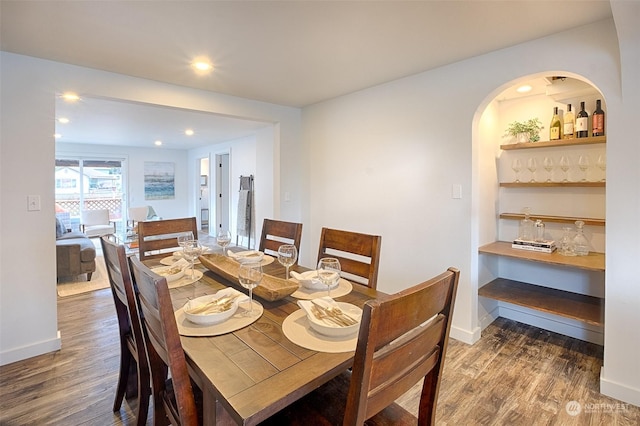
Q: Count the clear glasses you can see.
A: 12